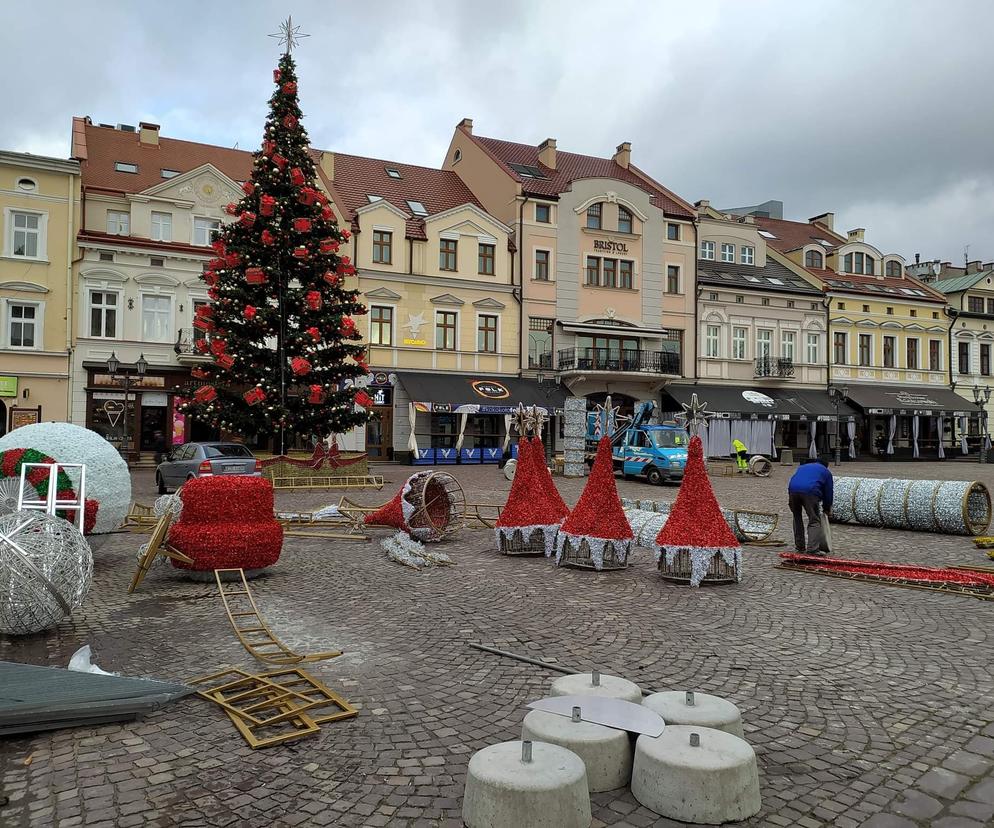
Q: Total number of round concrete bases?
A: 5